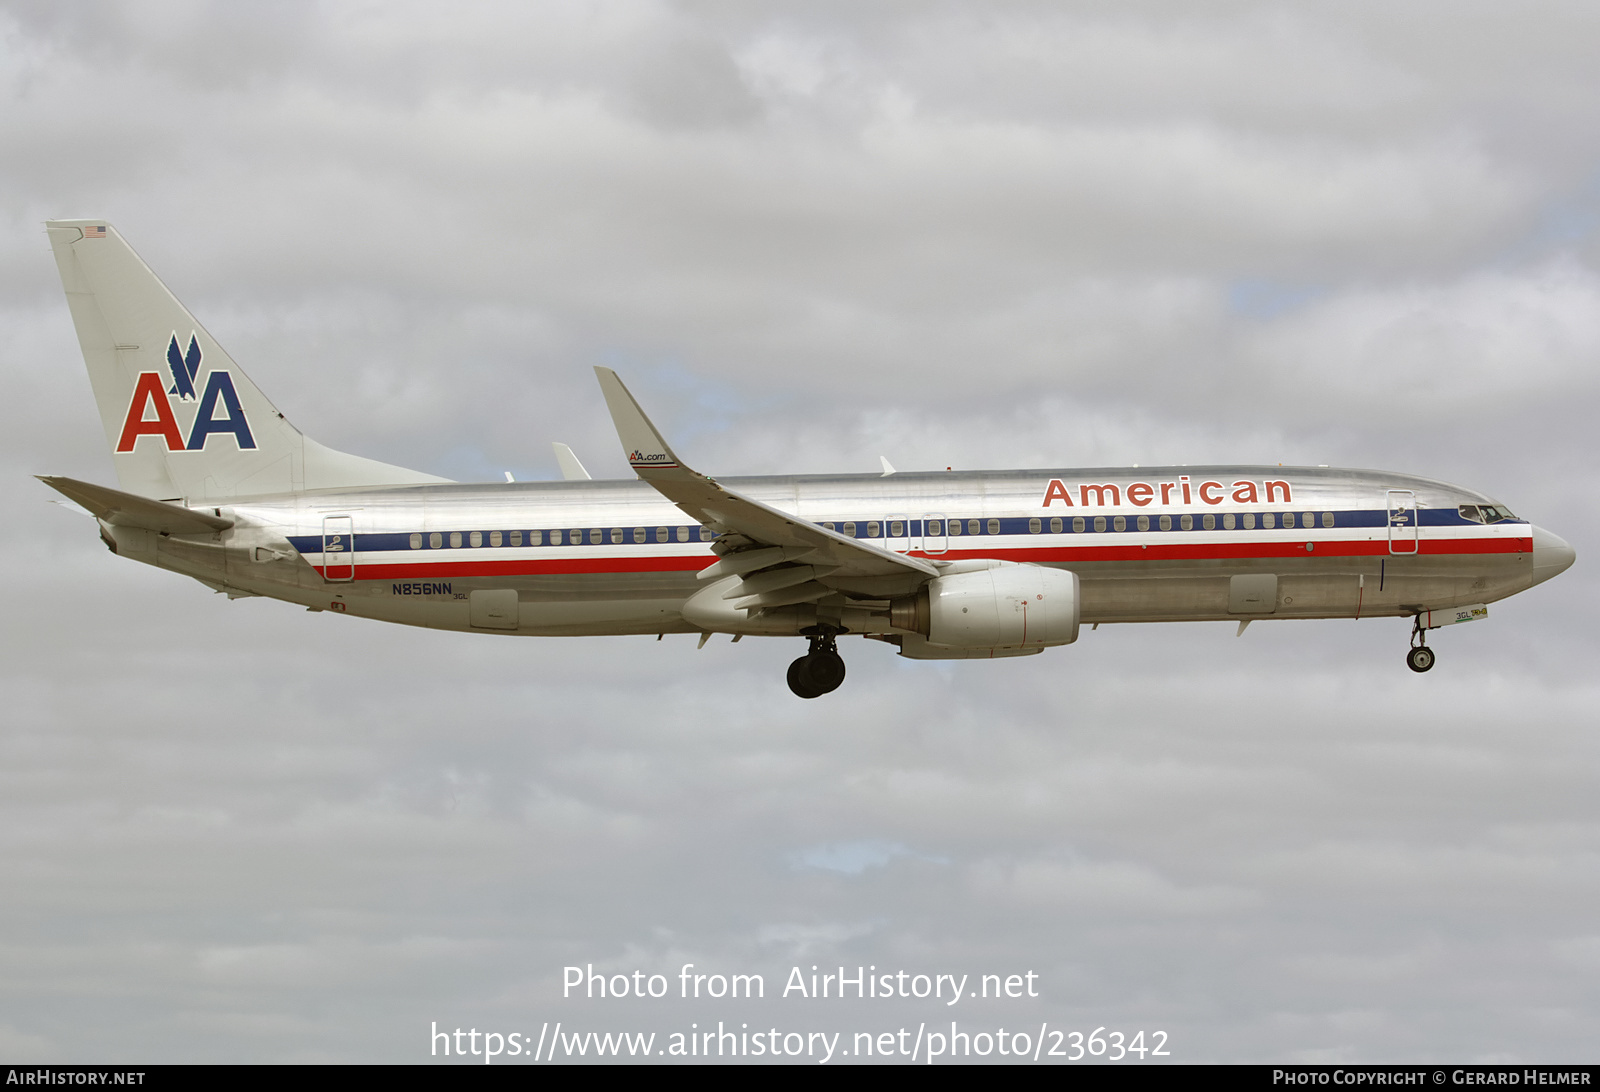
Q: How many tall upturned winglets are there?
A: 2